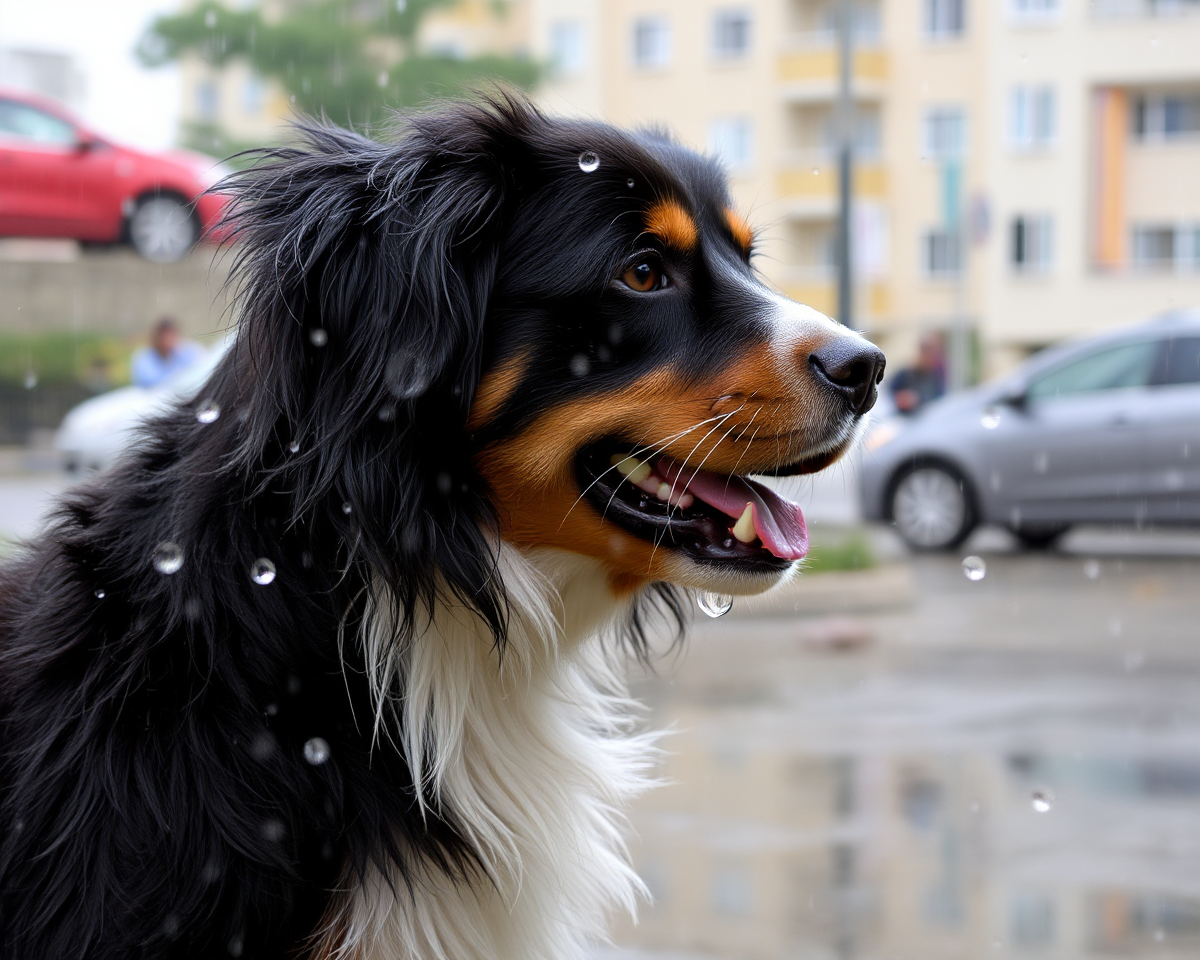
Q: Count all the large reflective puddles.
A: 1